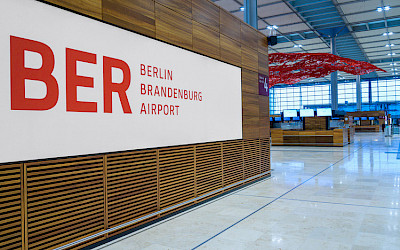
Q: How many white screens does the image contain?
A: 3